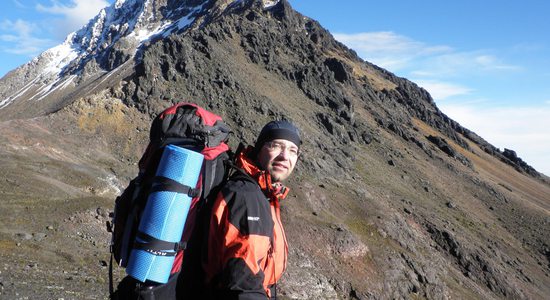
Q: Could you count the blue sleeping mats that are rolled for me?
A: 1